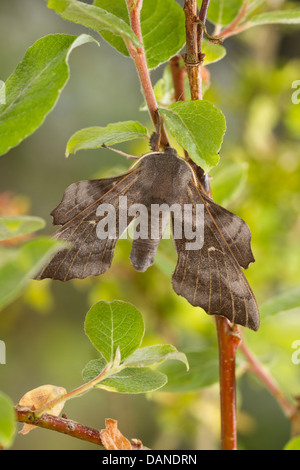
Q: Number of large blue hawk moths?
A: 0